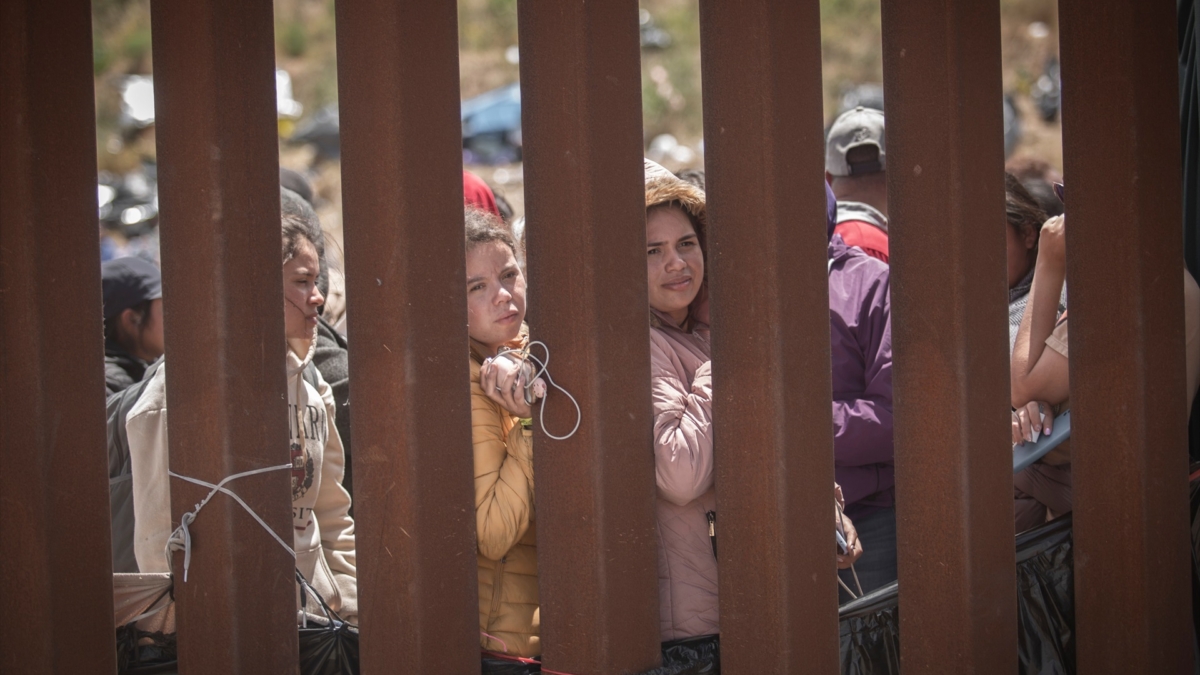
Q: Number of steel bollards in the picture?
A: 7